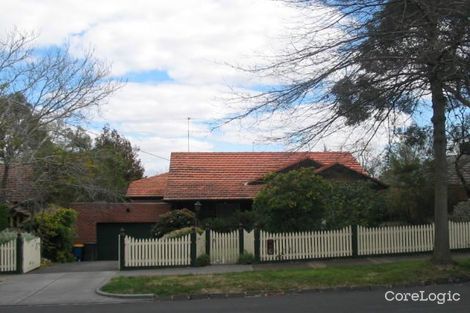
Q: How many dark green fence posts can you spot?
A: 7